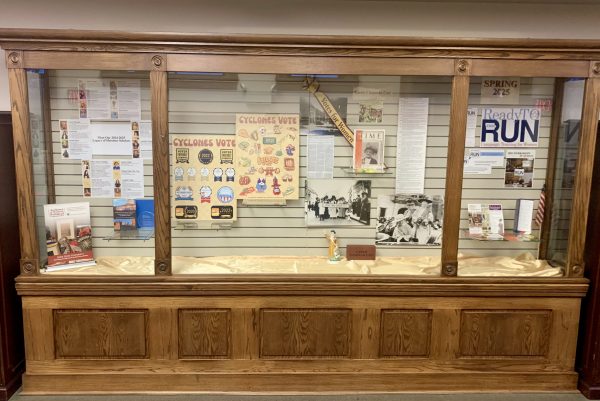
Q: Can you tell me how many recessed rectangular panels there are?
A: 5